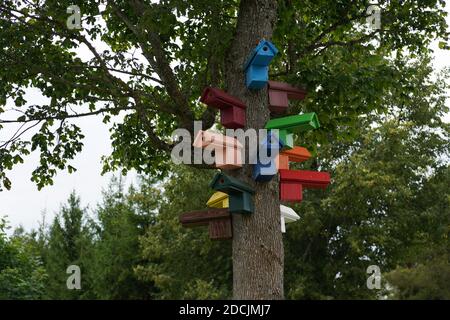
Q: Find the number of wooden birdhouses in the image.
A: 12